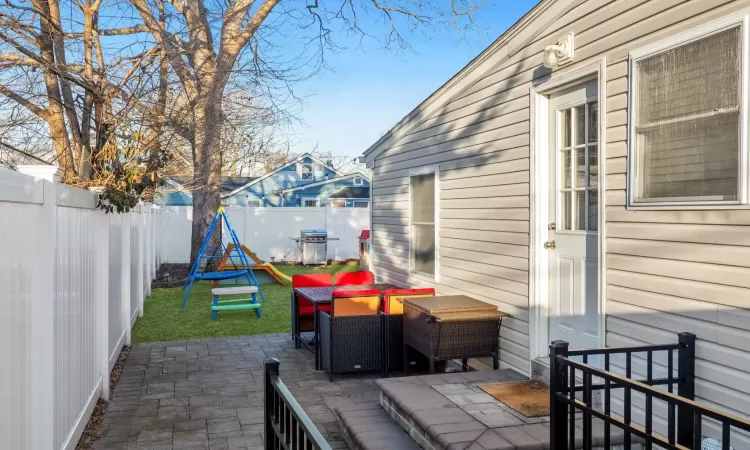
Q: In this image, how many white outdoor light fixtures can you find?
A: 1